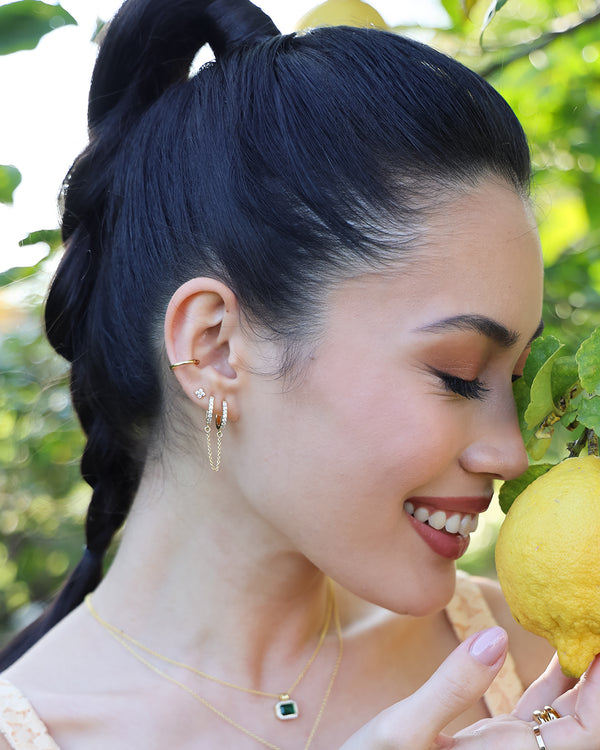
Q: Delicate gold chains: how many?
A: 3